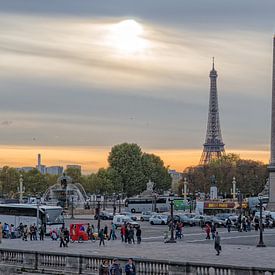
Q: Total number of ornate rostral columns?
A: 3